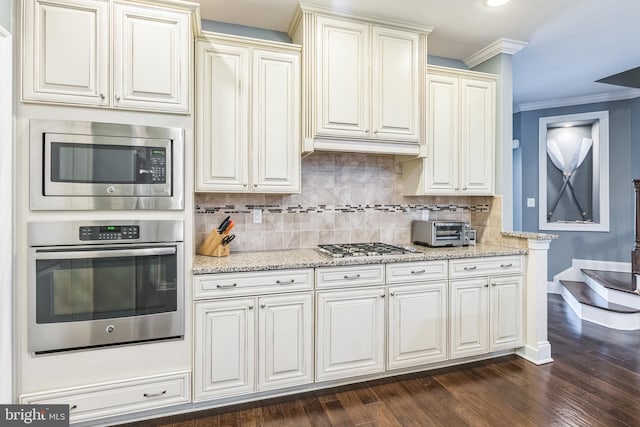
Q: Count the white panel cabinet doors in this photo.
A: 14